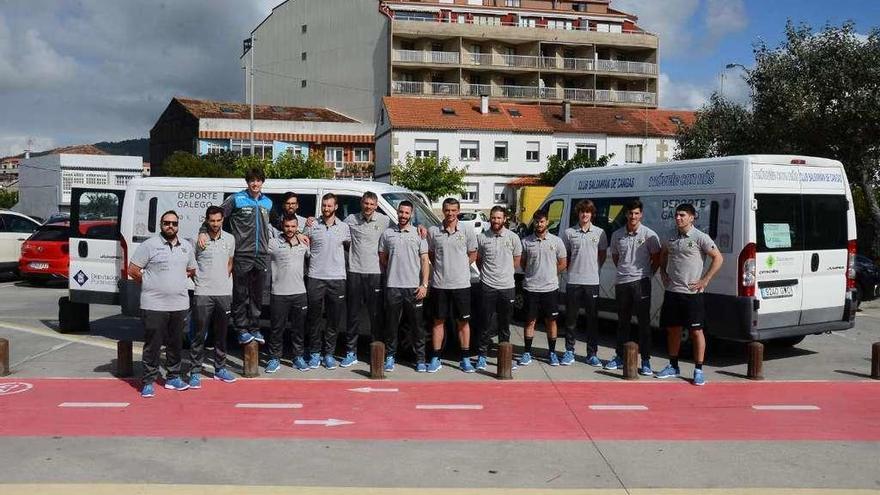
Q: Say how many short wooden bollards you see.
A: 8